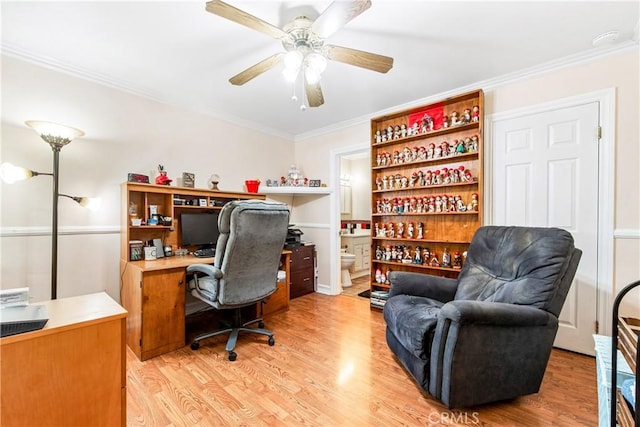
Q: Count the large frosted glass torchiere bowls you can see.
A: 1